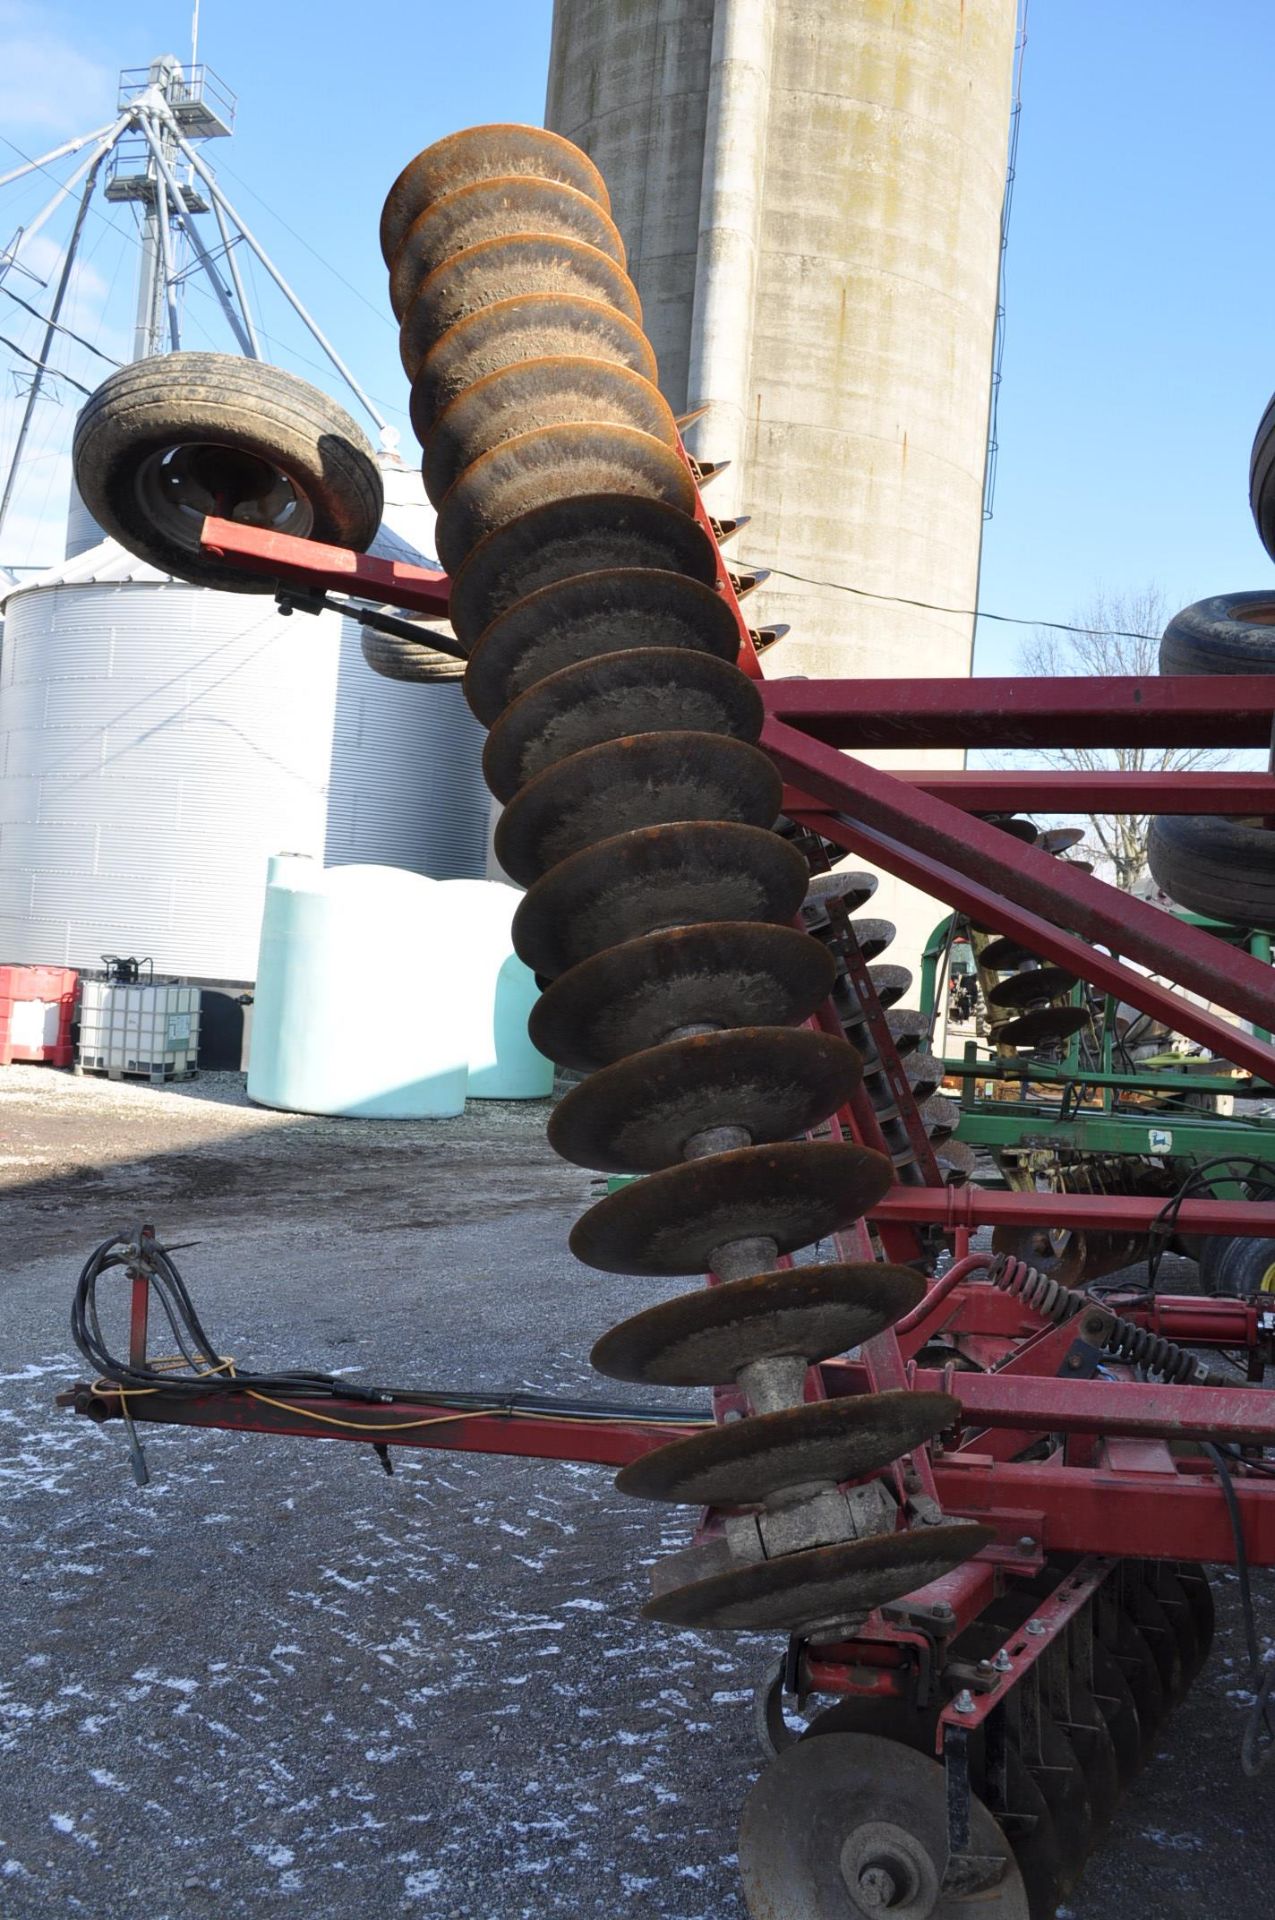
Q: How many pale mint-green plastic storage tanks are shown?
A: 2